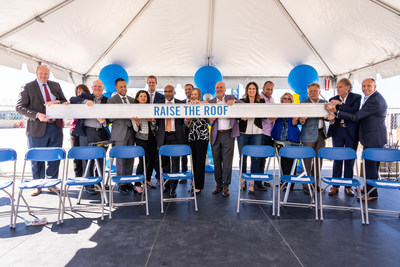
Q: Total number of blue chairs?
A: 9